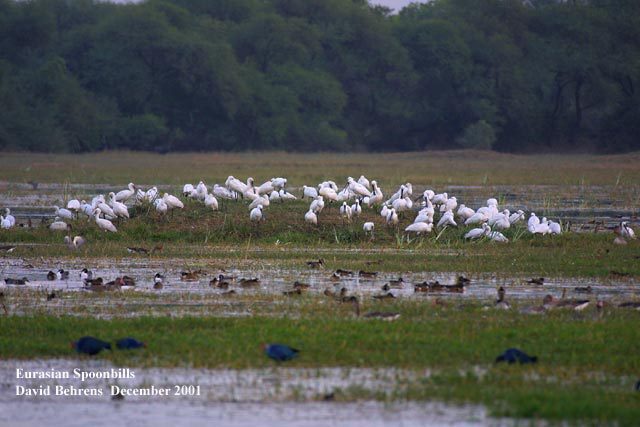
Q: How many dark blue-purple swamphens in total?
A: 4